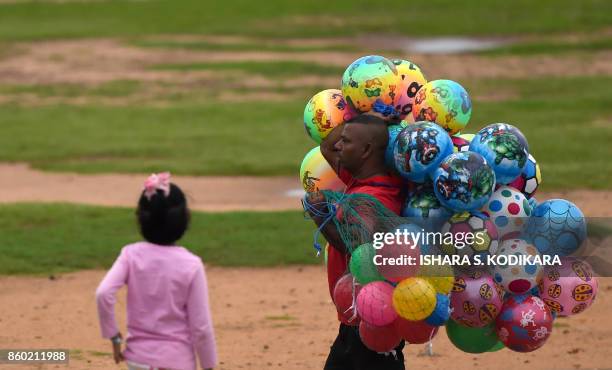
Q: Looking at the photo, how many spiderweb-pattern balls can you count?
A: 1